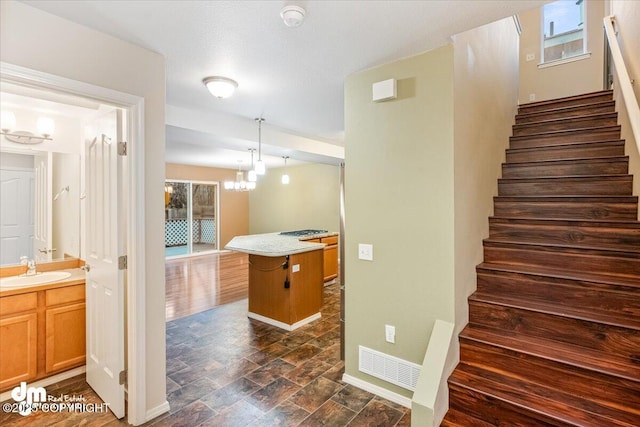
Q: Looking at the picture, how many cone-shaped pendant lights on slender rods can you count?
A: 3